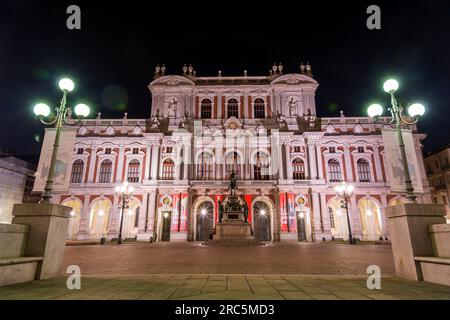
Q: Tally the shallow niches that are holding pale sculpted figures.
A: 2